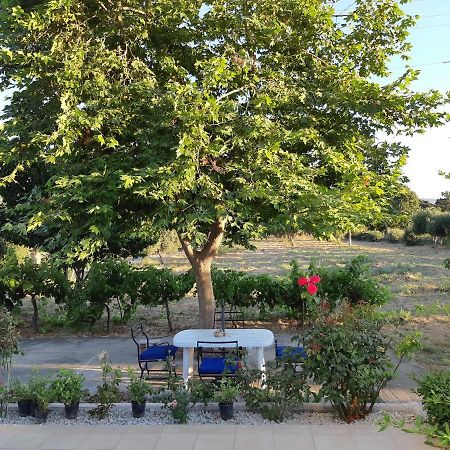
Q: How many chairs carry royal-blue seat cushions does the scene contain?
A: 3